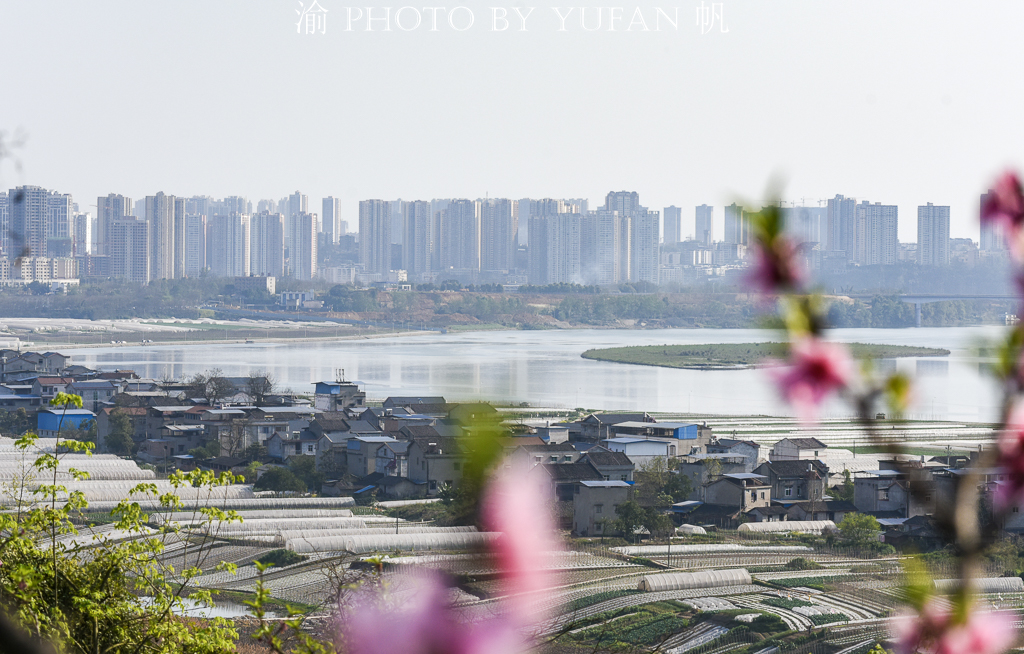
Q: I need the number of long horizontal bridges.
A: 1